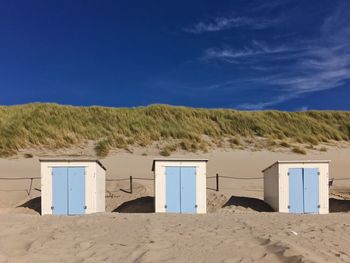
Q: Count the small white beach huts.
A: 3